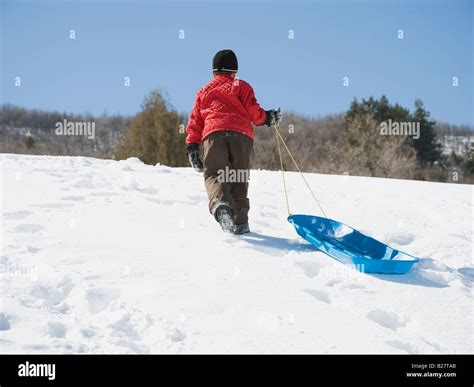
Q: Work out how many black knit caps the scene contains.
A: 1